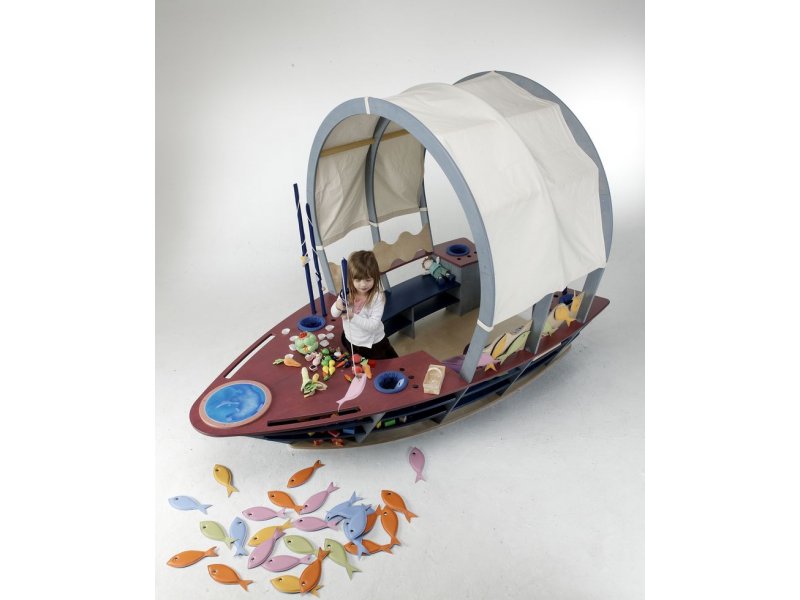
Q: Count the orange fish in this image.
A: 9